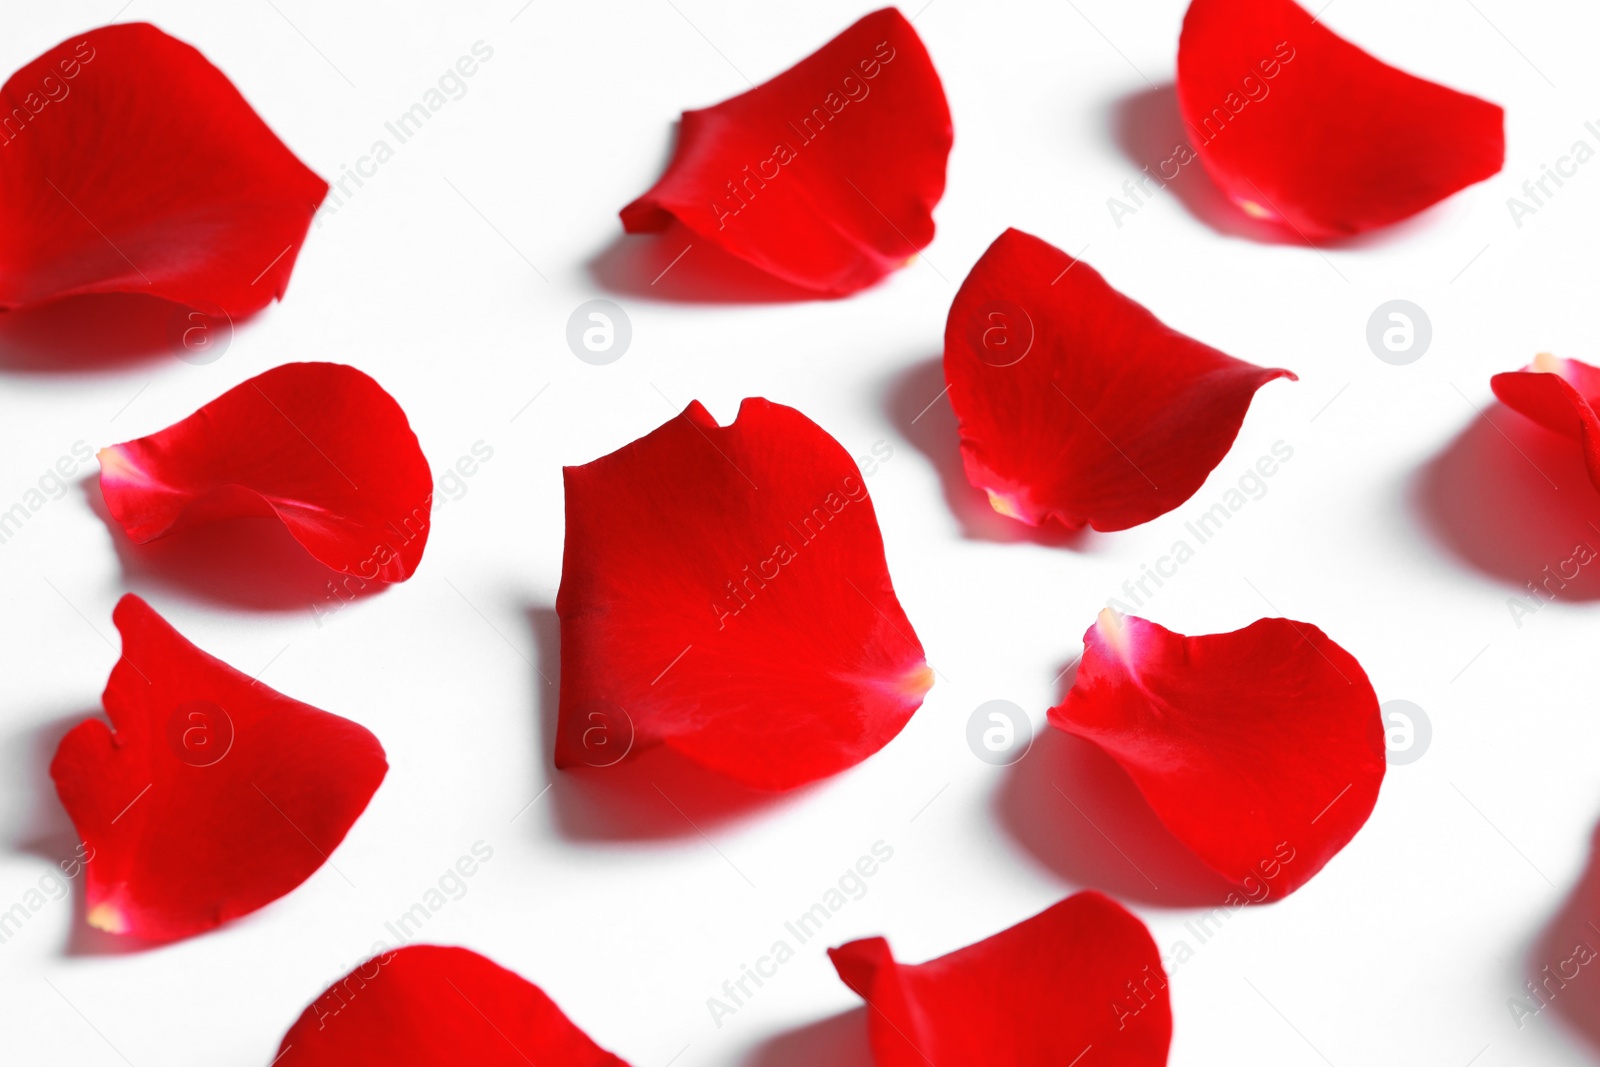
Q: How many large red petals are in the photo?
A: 11